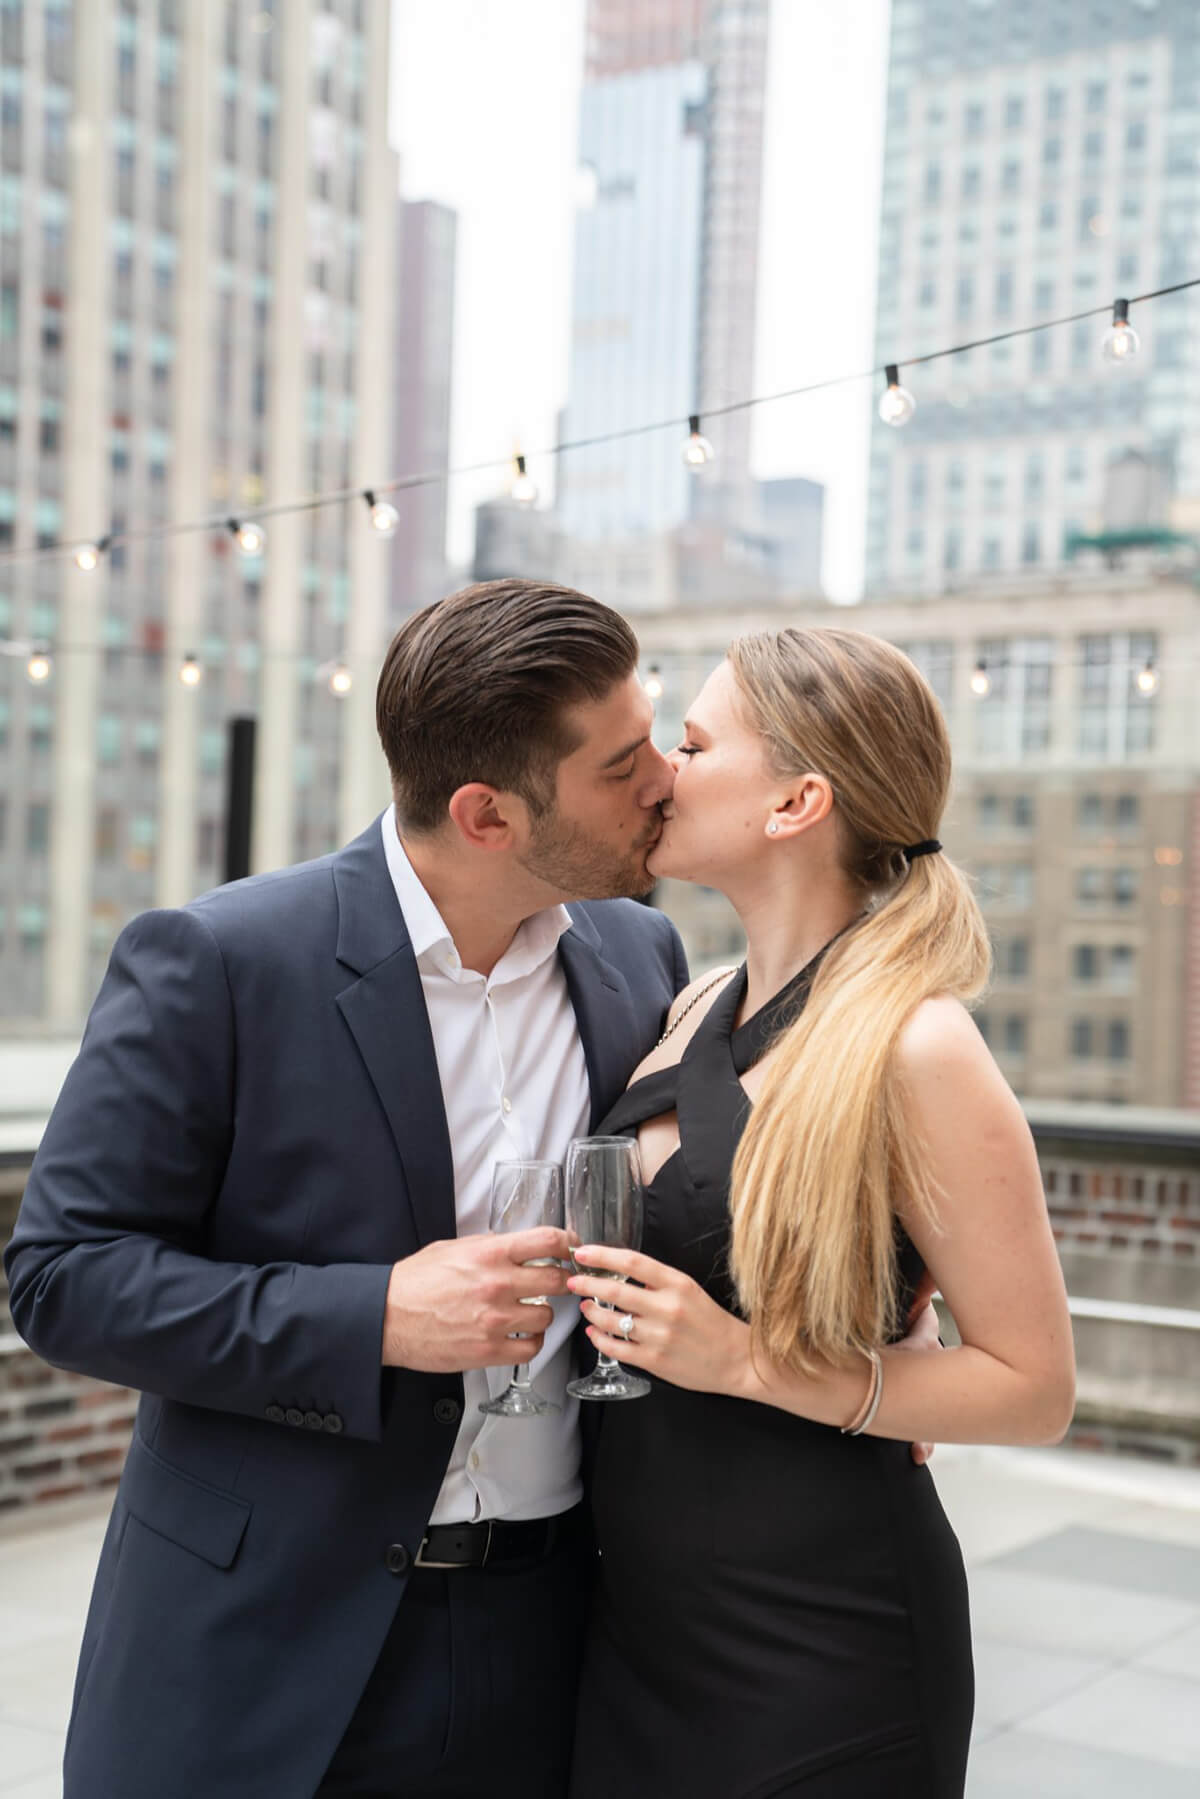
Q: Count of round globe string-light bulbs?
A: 13